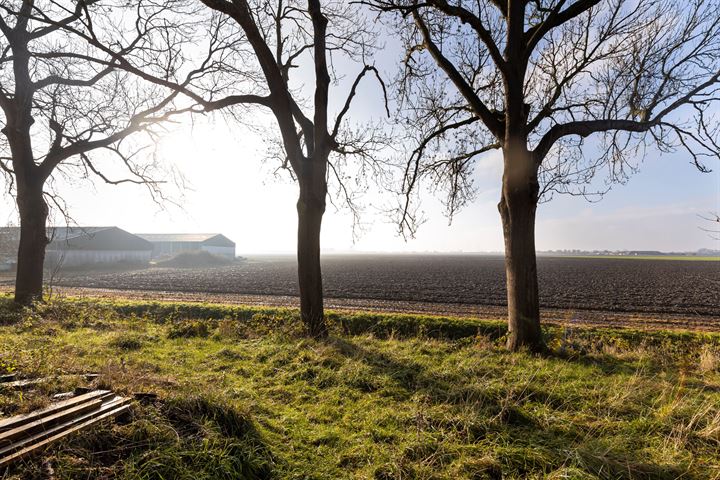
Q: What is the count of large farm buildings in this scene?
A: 2